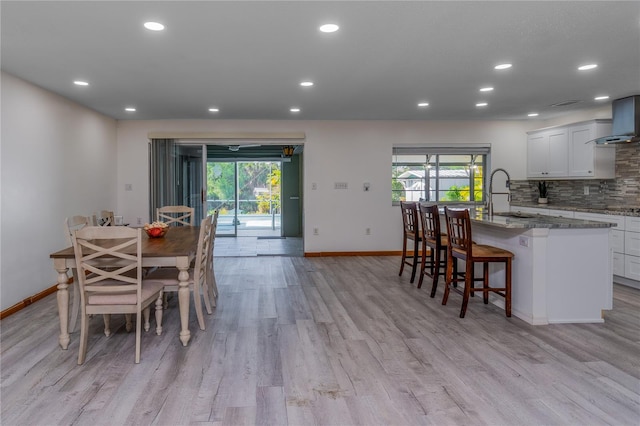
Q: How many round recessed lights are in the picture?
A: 14